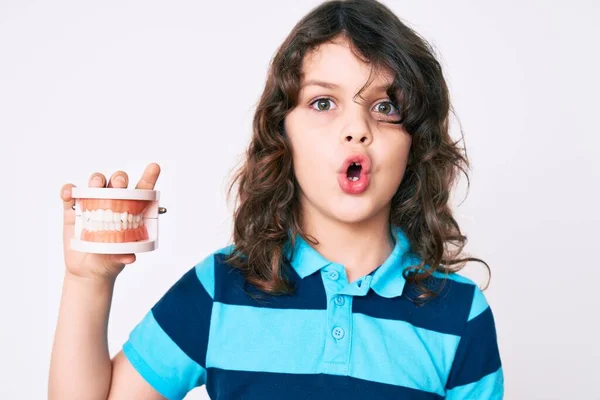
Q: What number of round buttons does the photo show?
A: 3